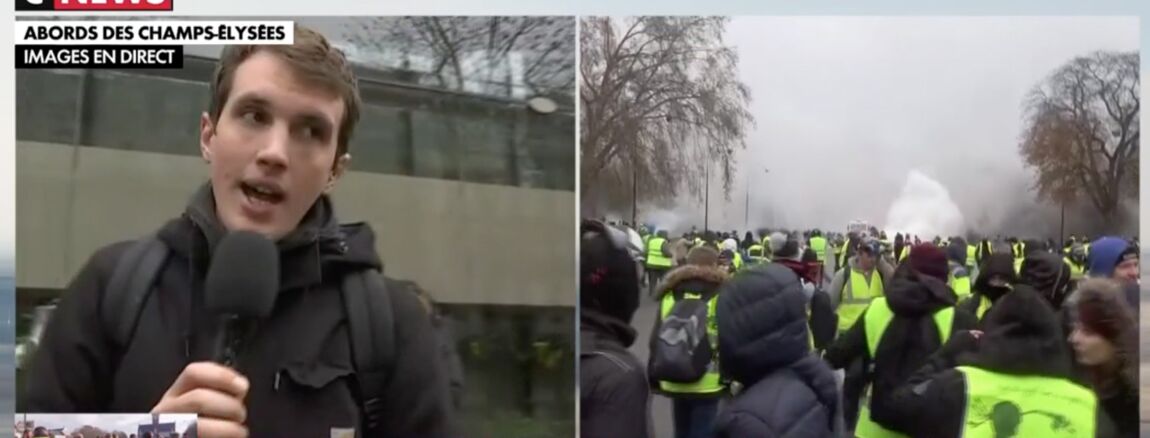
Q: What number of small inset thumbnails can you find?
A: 1